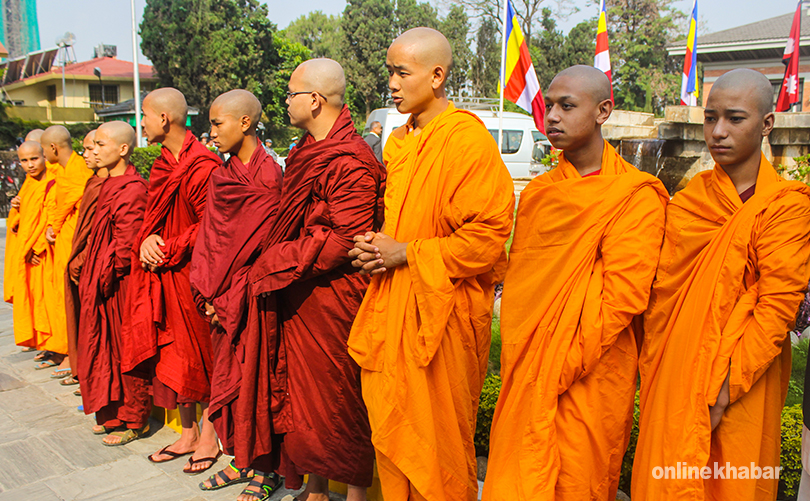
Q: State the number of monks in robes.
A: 11